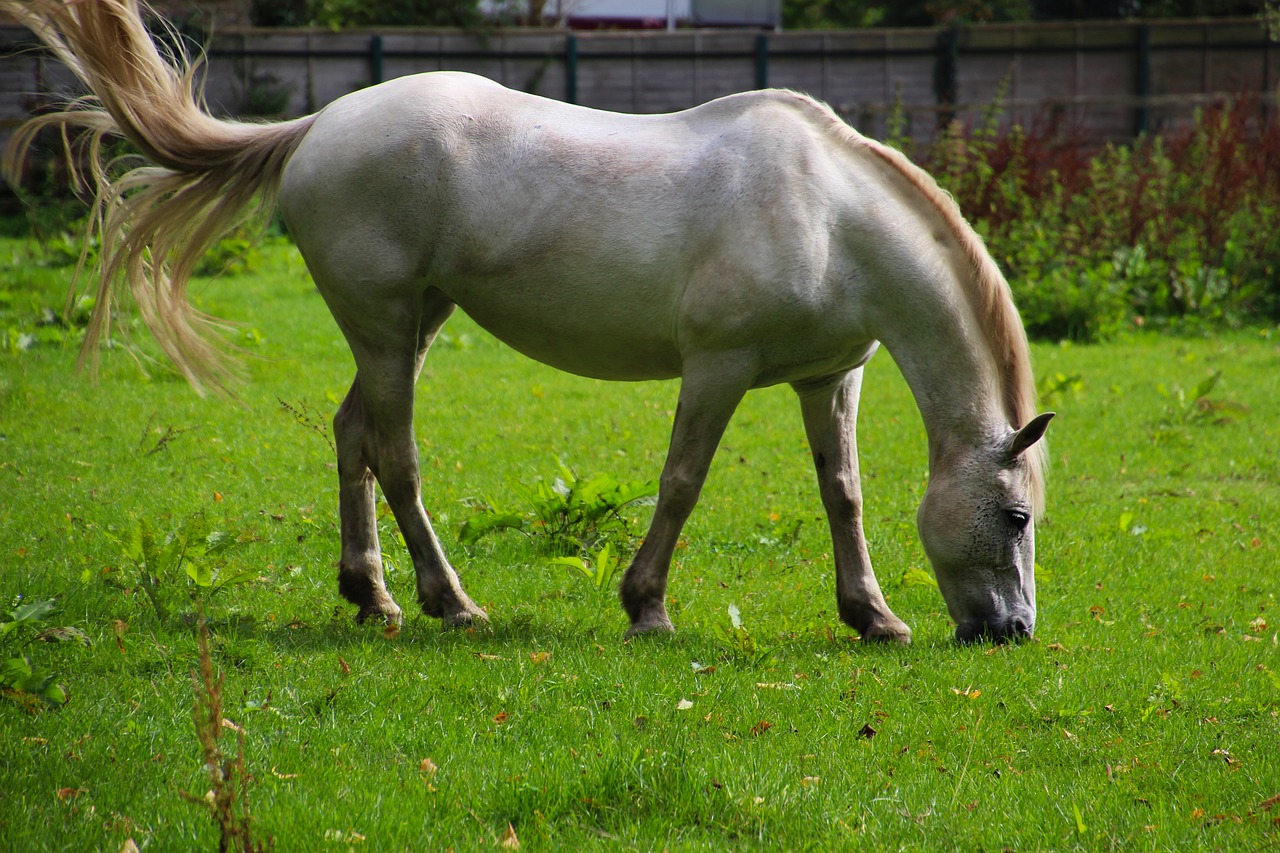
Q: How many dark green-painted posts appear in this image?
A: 5